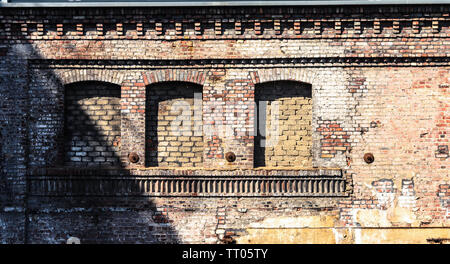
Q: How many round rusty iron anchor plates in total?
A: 3